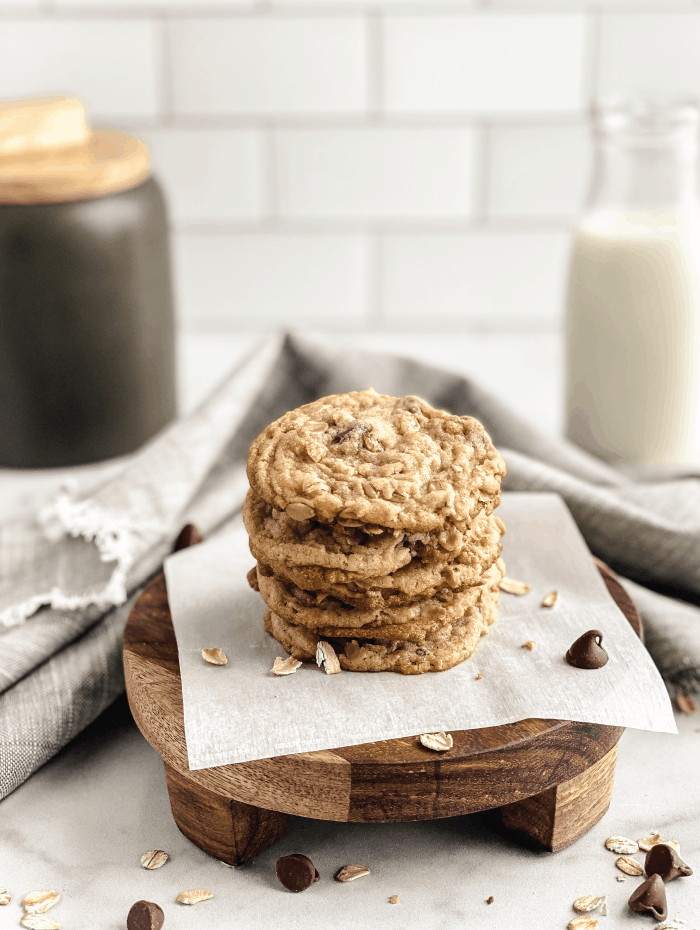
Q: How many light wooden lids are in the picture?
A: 1